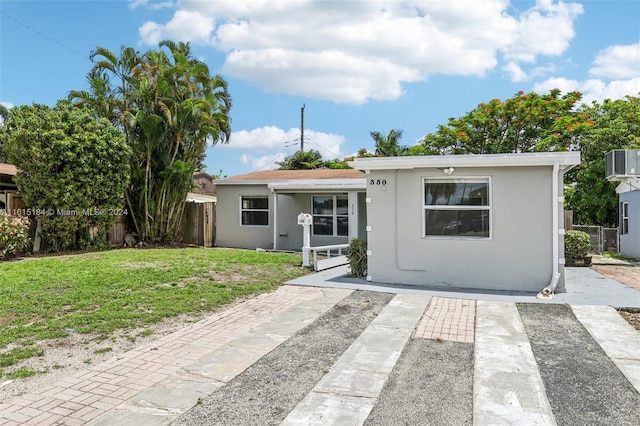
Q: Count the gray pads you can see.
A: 3